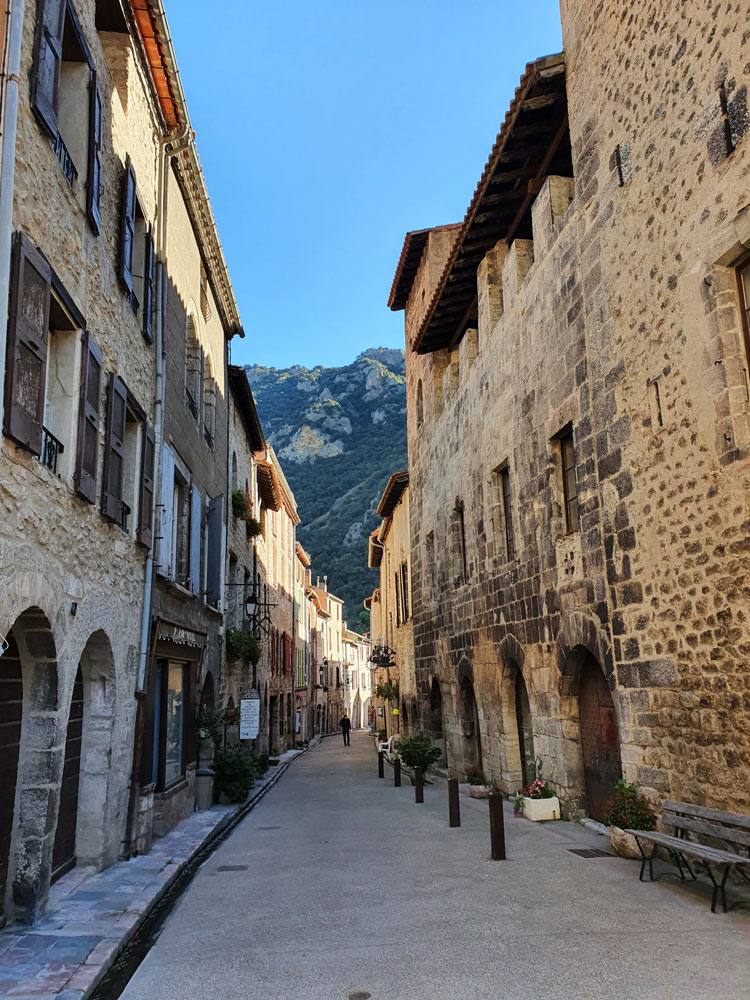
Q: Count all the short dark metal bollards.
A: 5